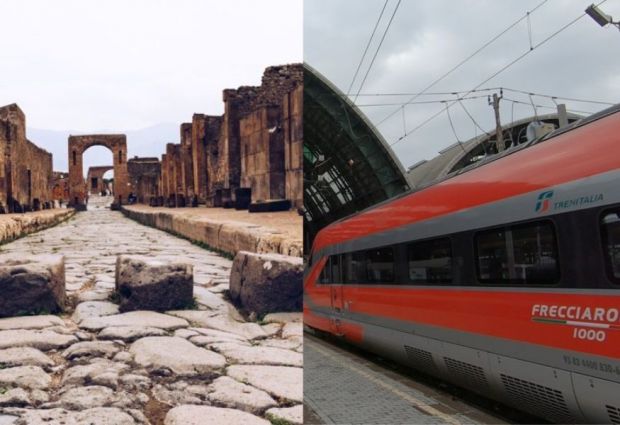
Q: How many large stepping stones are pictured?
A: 3